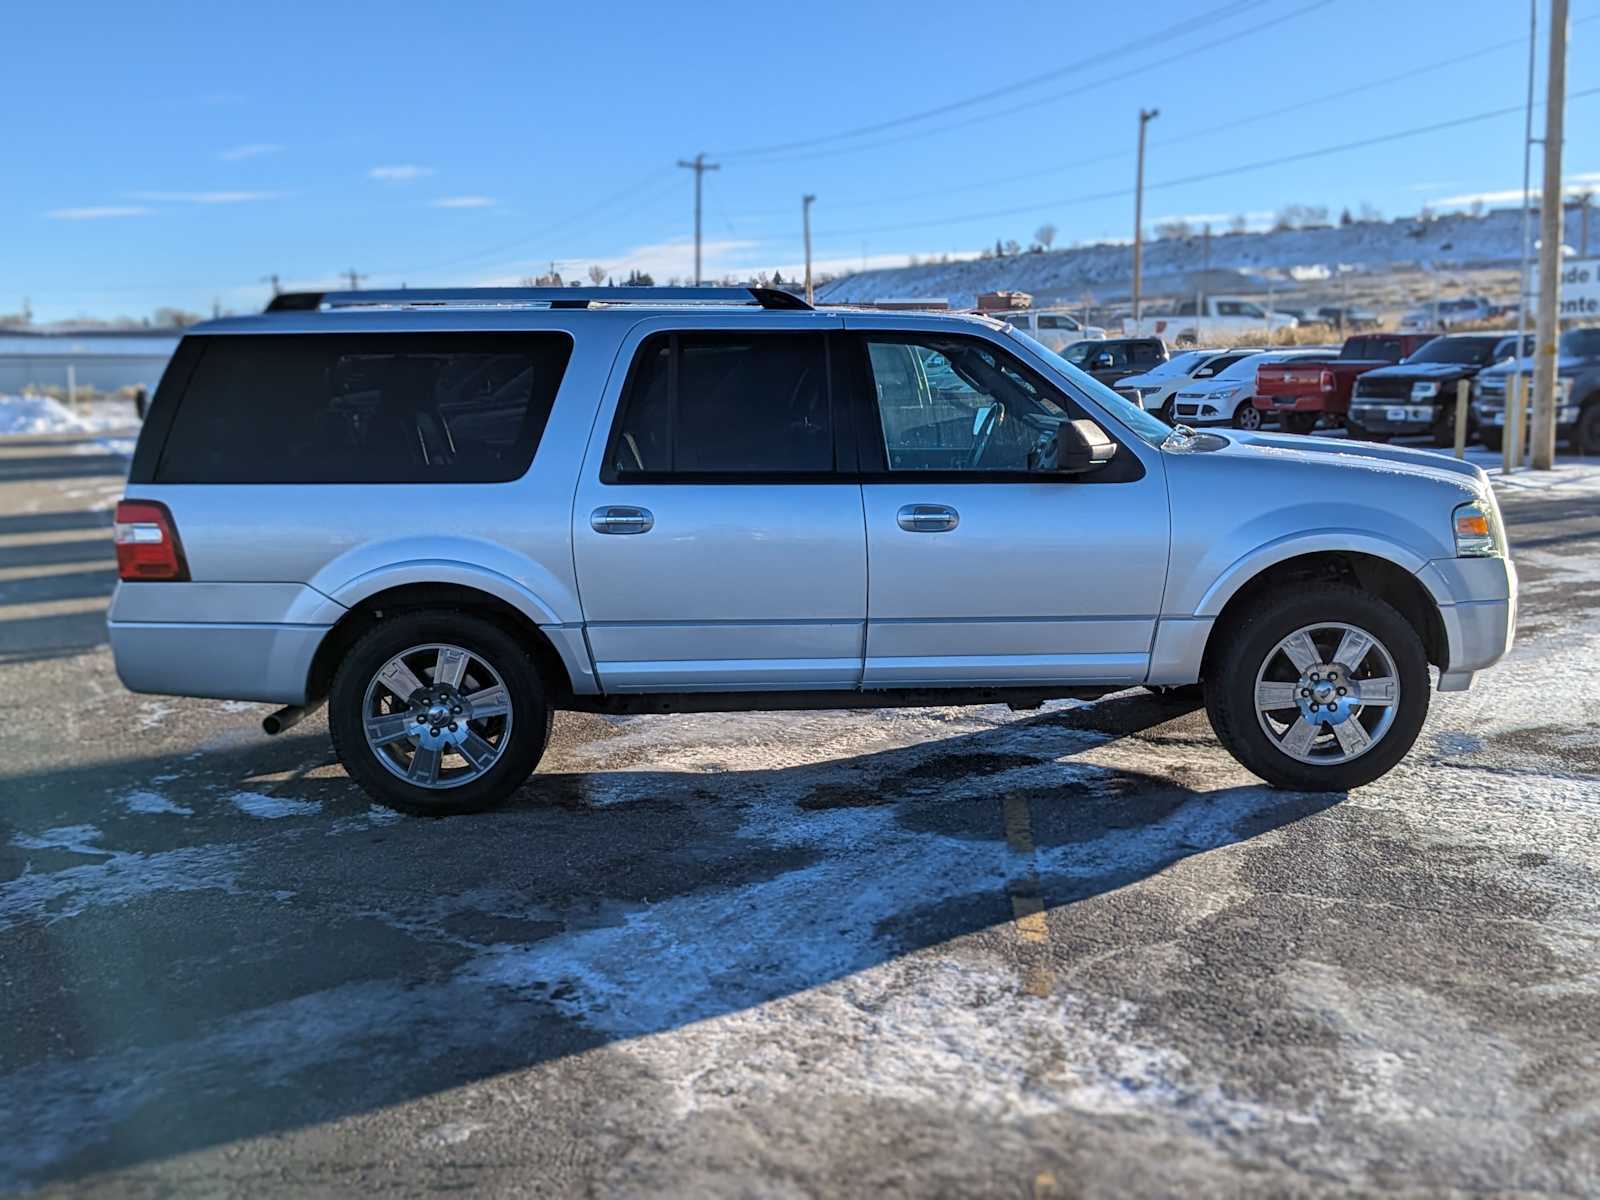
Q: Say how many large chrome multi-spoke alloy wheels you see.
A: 2